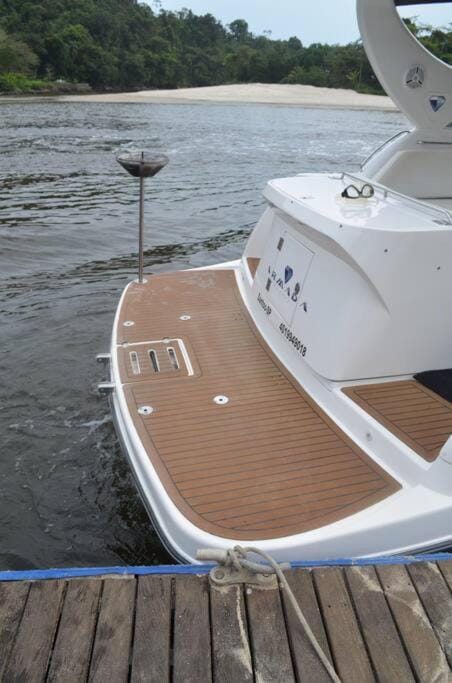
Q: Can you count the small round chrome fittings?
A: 4